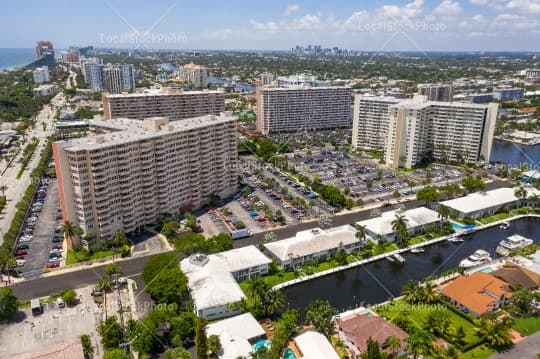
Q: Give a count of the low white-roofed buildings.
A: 6